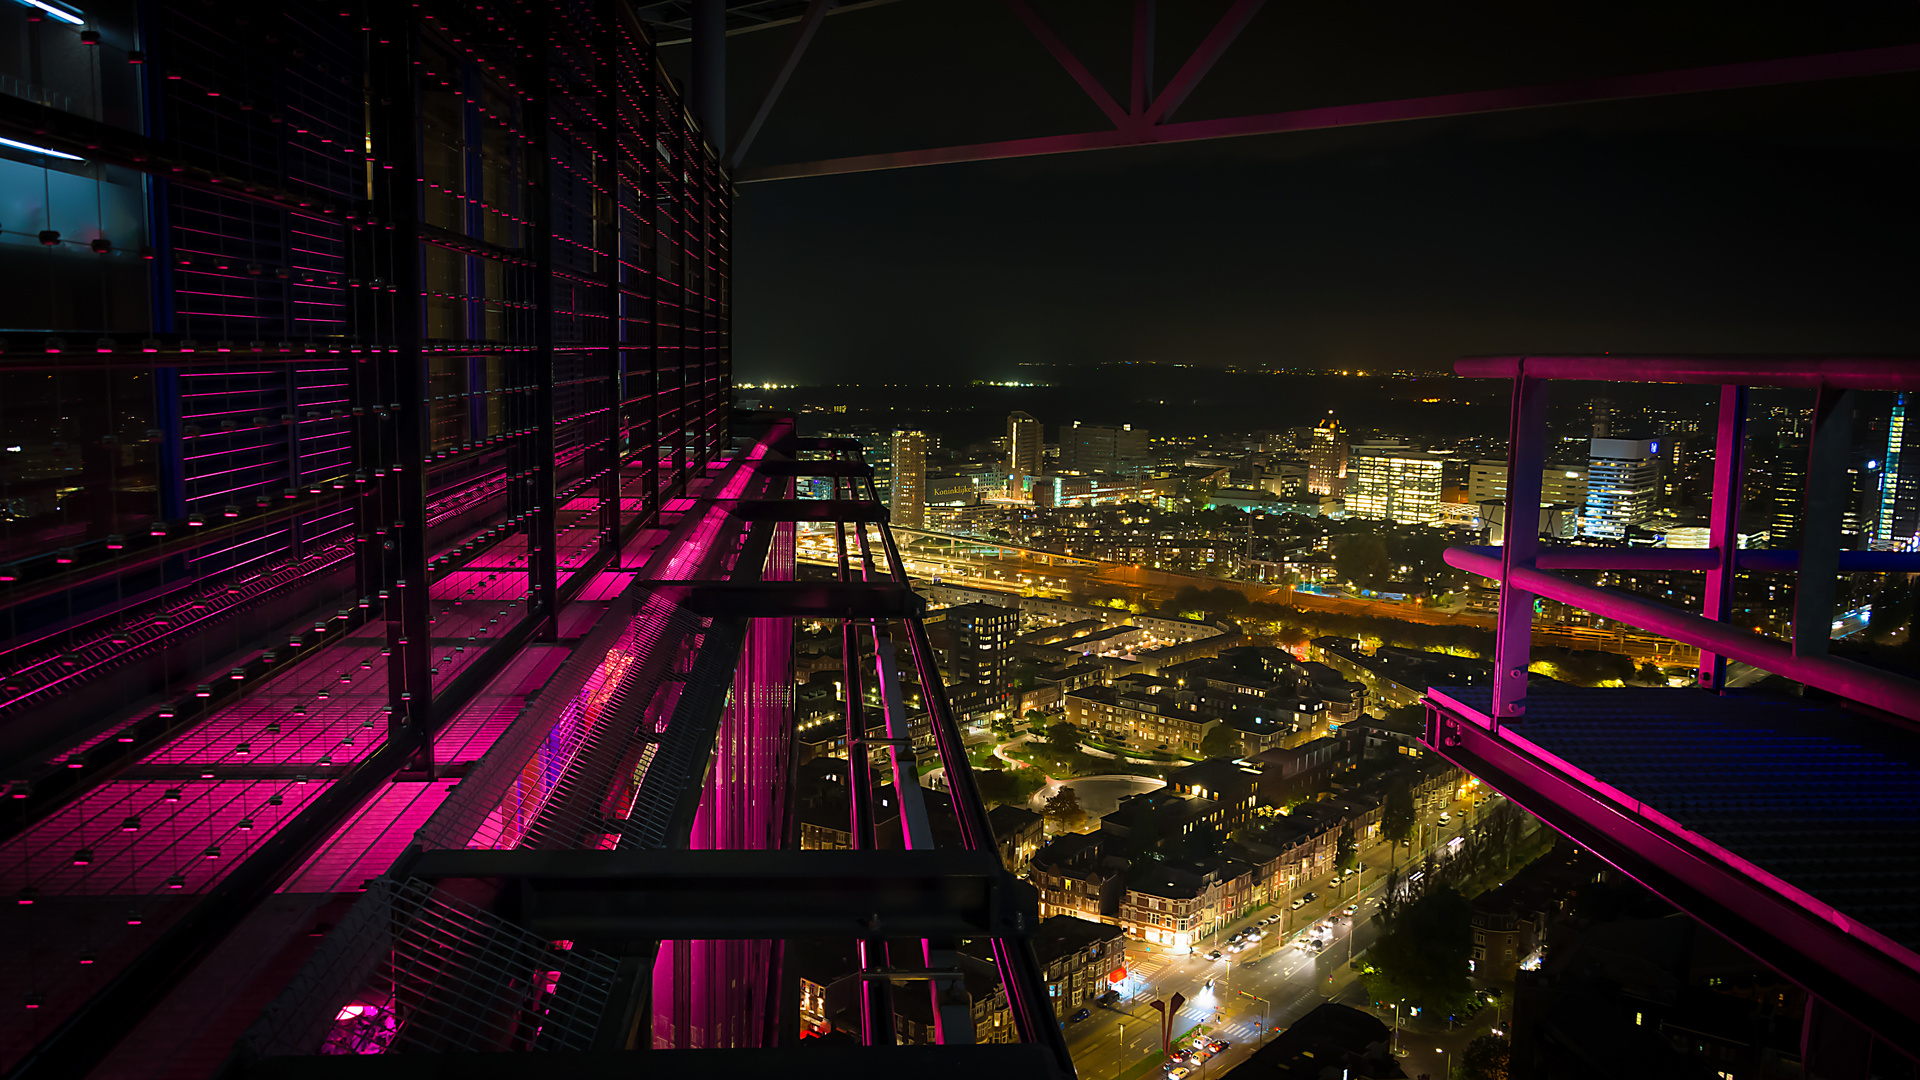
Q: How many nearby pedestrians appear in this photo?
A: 0